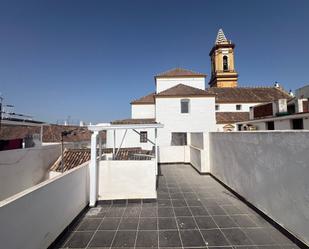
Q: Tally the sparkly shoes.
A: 0